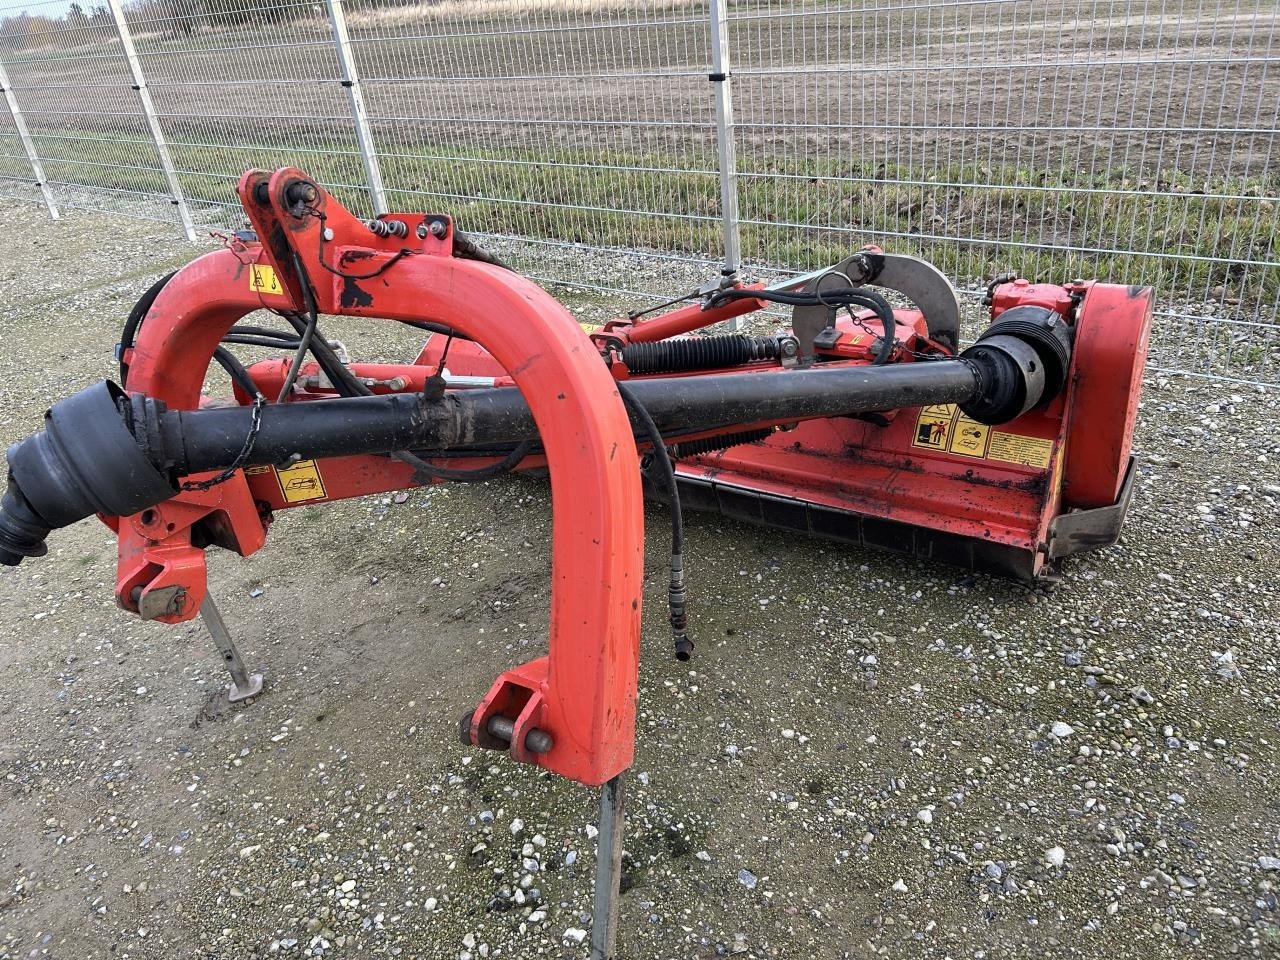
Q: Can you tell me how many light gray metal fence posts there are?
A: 4